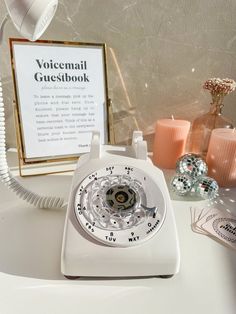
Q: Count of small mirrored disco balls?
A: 3